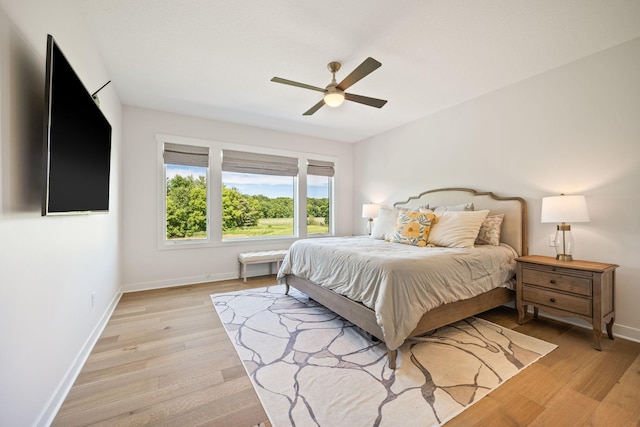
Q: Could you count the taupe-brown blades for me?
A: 4